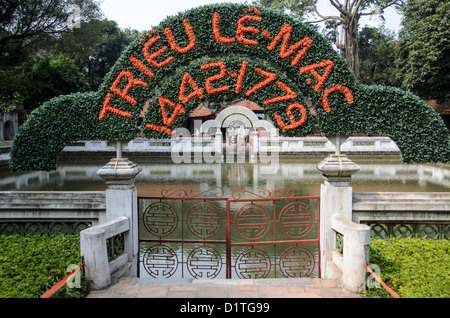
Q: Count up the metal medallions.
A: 8